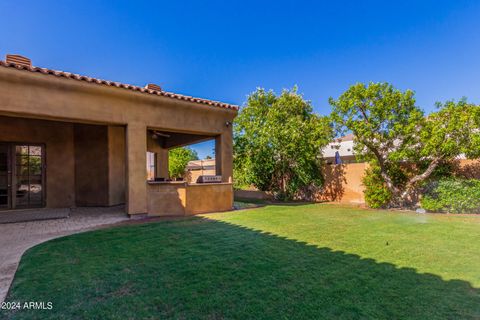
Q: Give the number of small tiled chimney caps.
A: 2